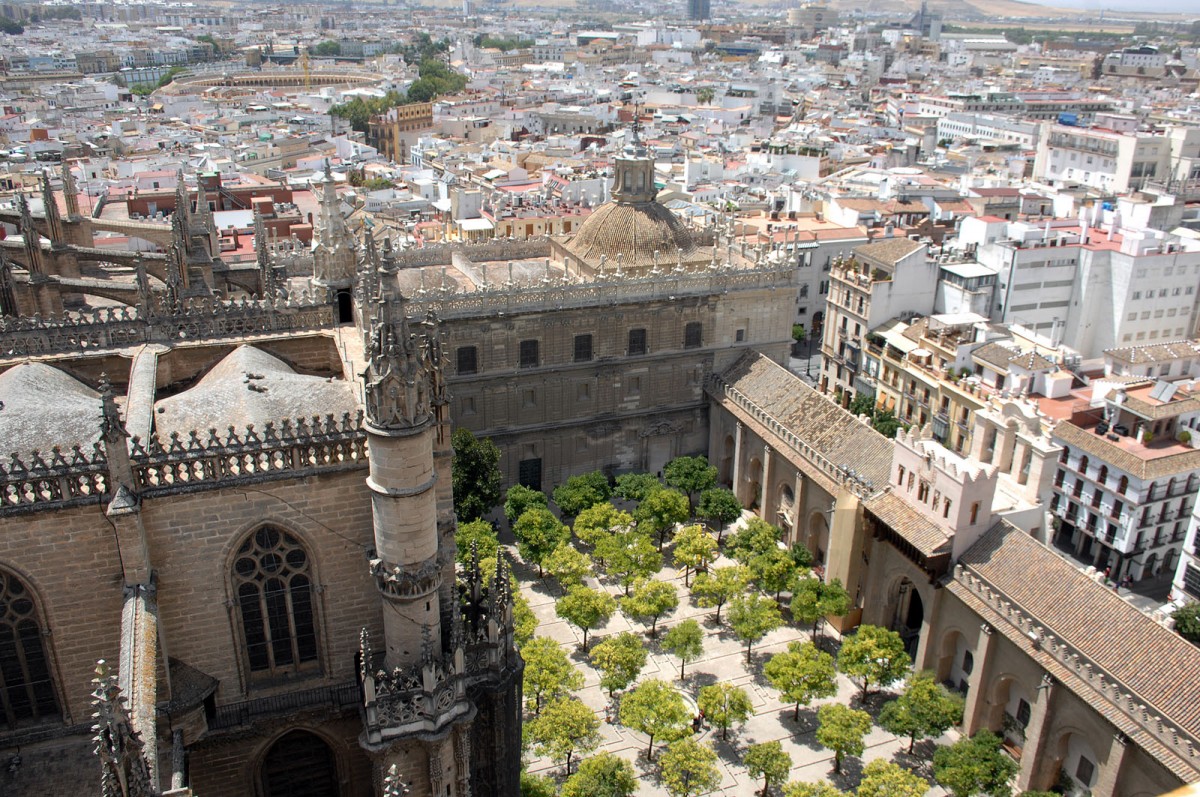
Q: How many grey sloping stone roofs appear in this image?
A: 2